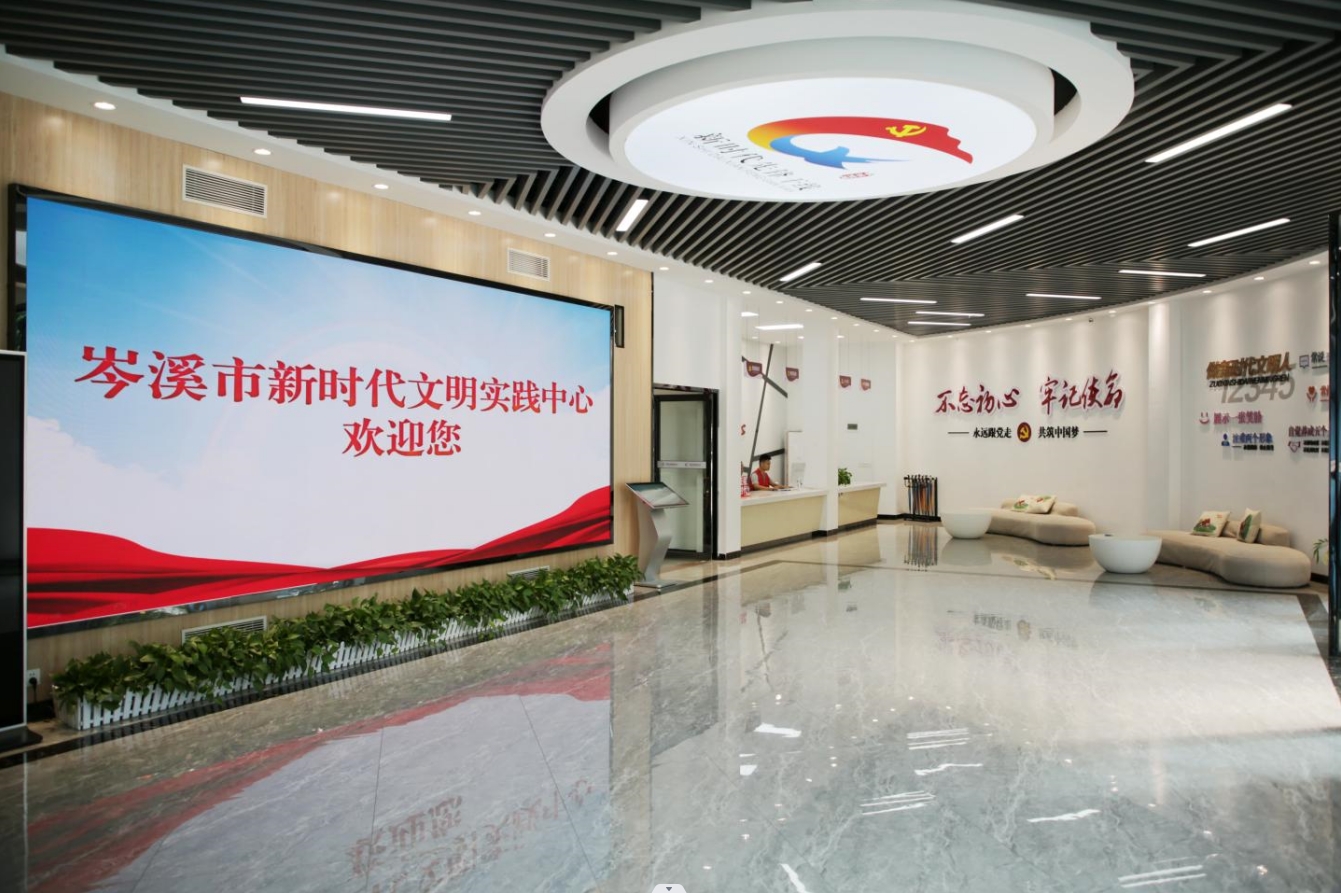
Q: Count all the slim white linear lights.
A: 11